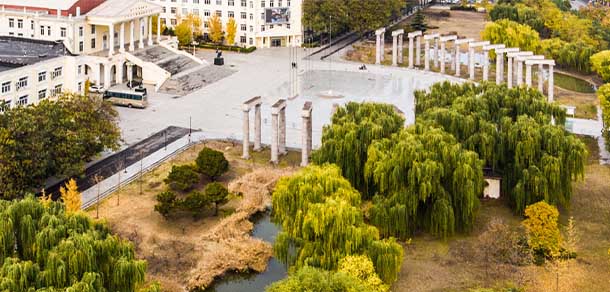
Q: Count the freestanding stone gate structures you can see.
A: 15